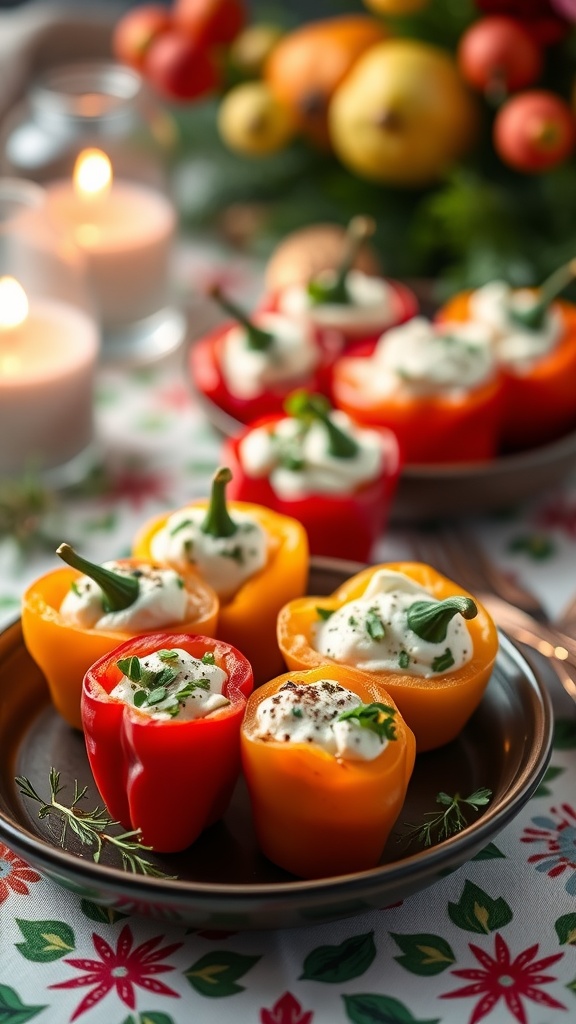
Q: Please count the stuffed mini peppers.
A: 10